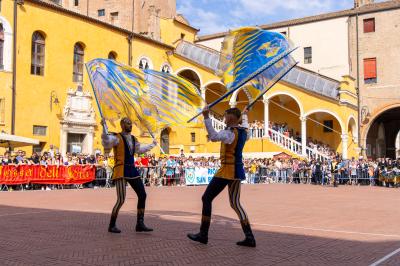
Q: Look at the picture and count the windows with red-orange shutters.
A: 2